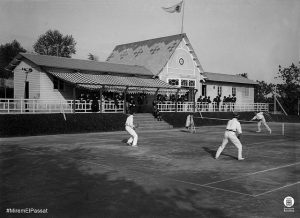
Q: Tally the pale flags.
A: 1